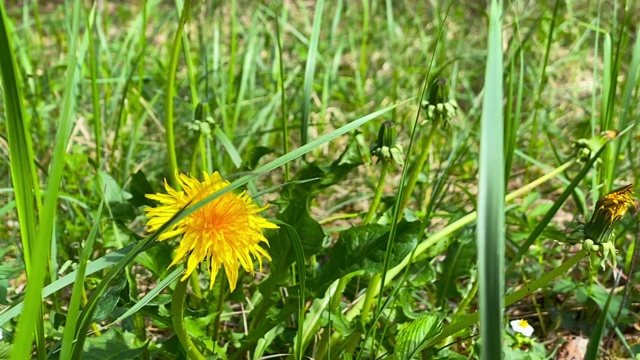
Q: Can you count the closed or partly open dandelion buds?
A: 5